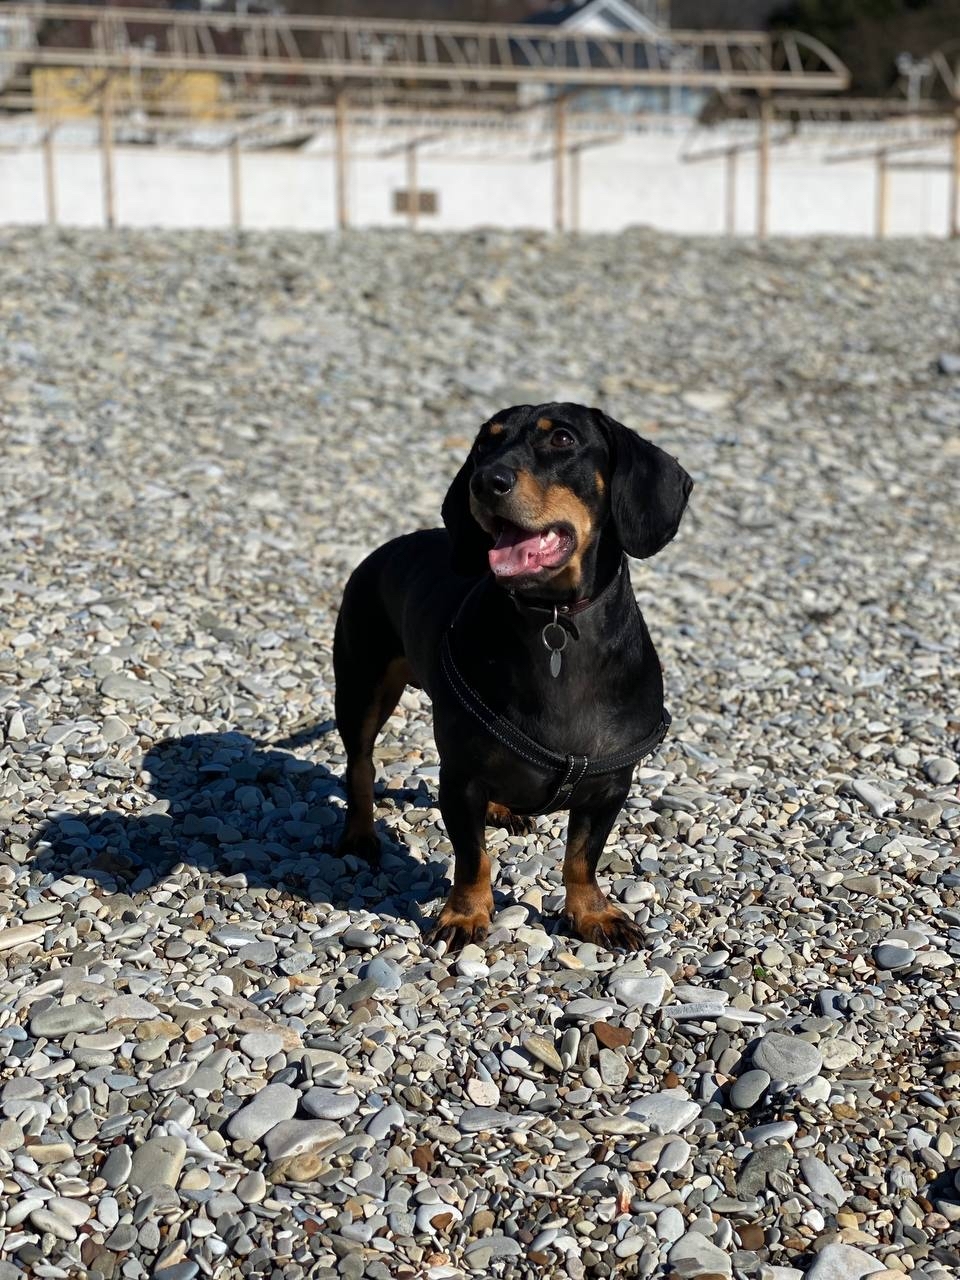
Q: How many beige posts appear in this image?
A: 11